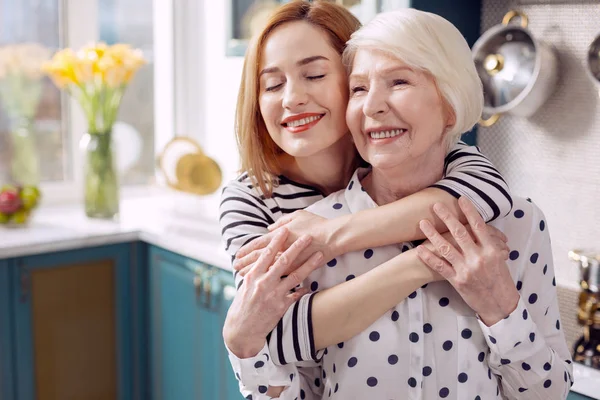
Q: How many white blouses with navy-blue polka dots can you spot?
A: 1